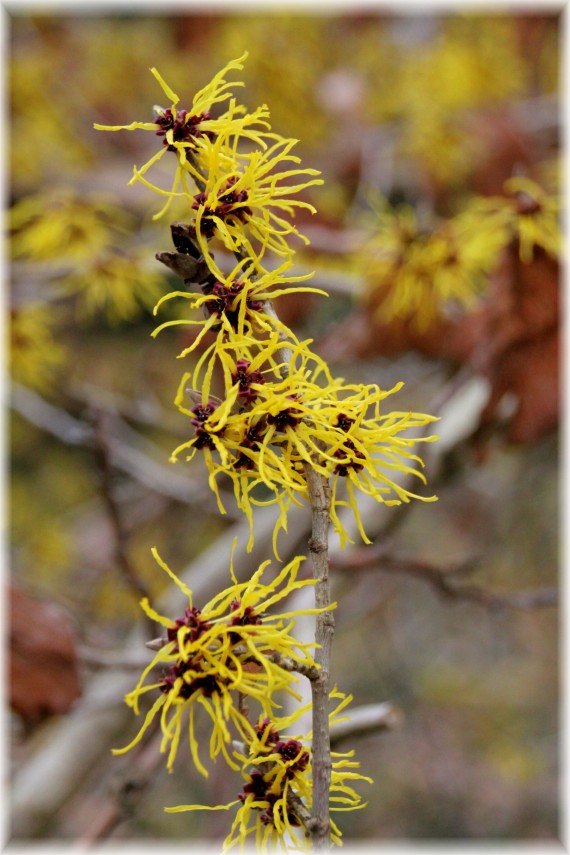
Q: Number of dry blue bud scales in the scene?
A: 0